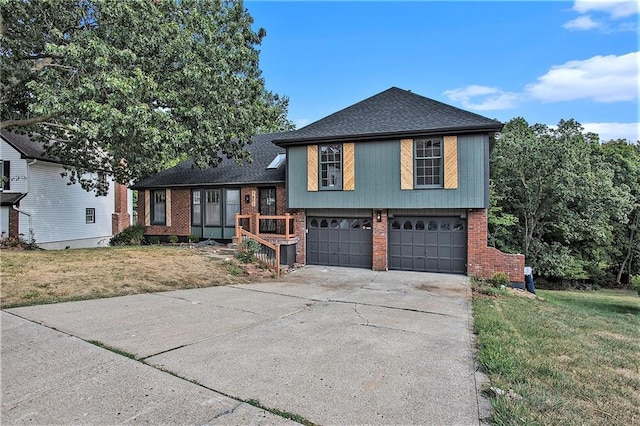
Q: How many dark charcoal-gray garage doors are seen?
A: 2